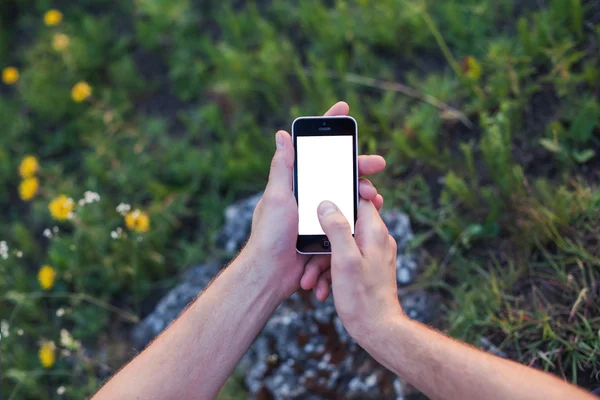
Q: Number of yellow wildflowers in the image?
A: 10